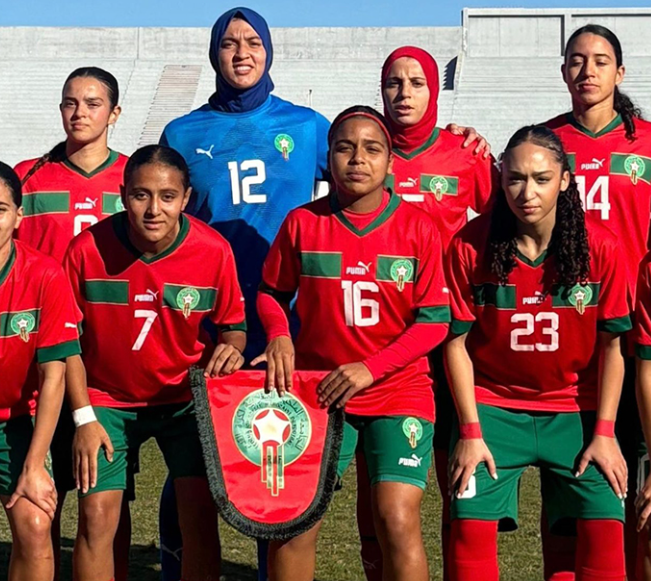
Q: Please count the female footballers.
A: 8